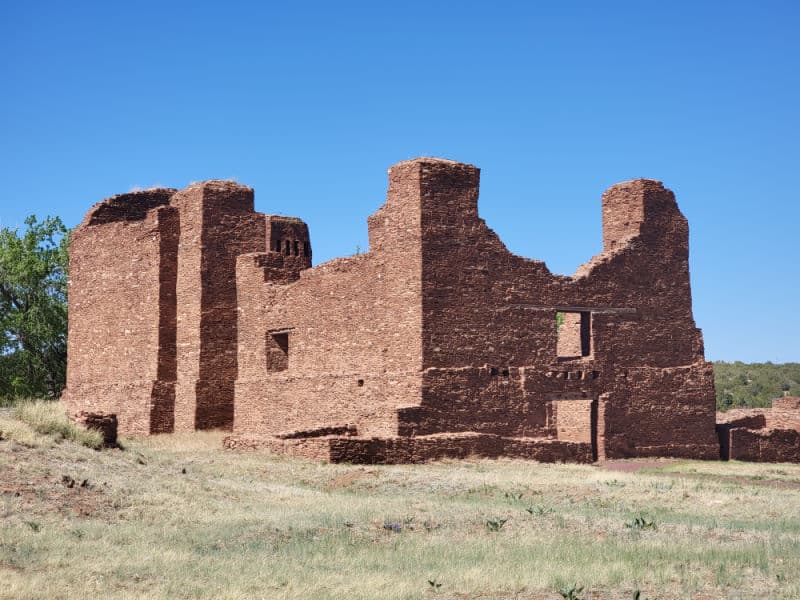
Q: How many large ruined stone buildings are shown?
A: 1